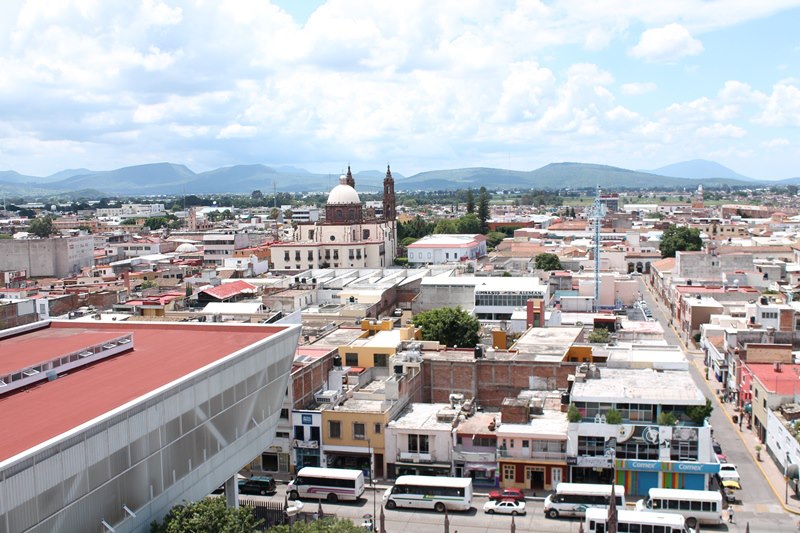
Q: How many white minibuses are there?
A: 5